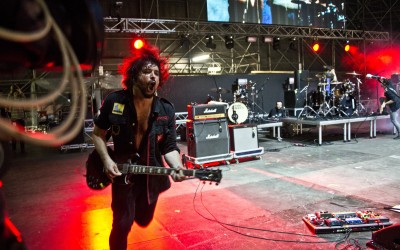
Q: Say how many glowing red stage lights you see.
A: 3